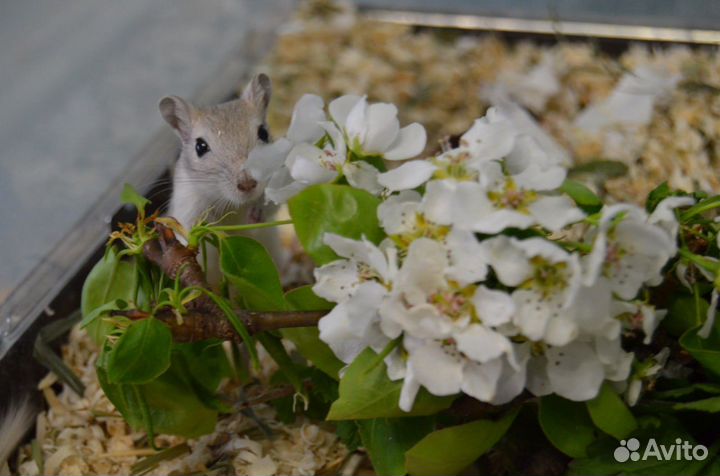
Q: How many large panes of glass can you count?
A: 2